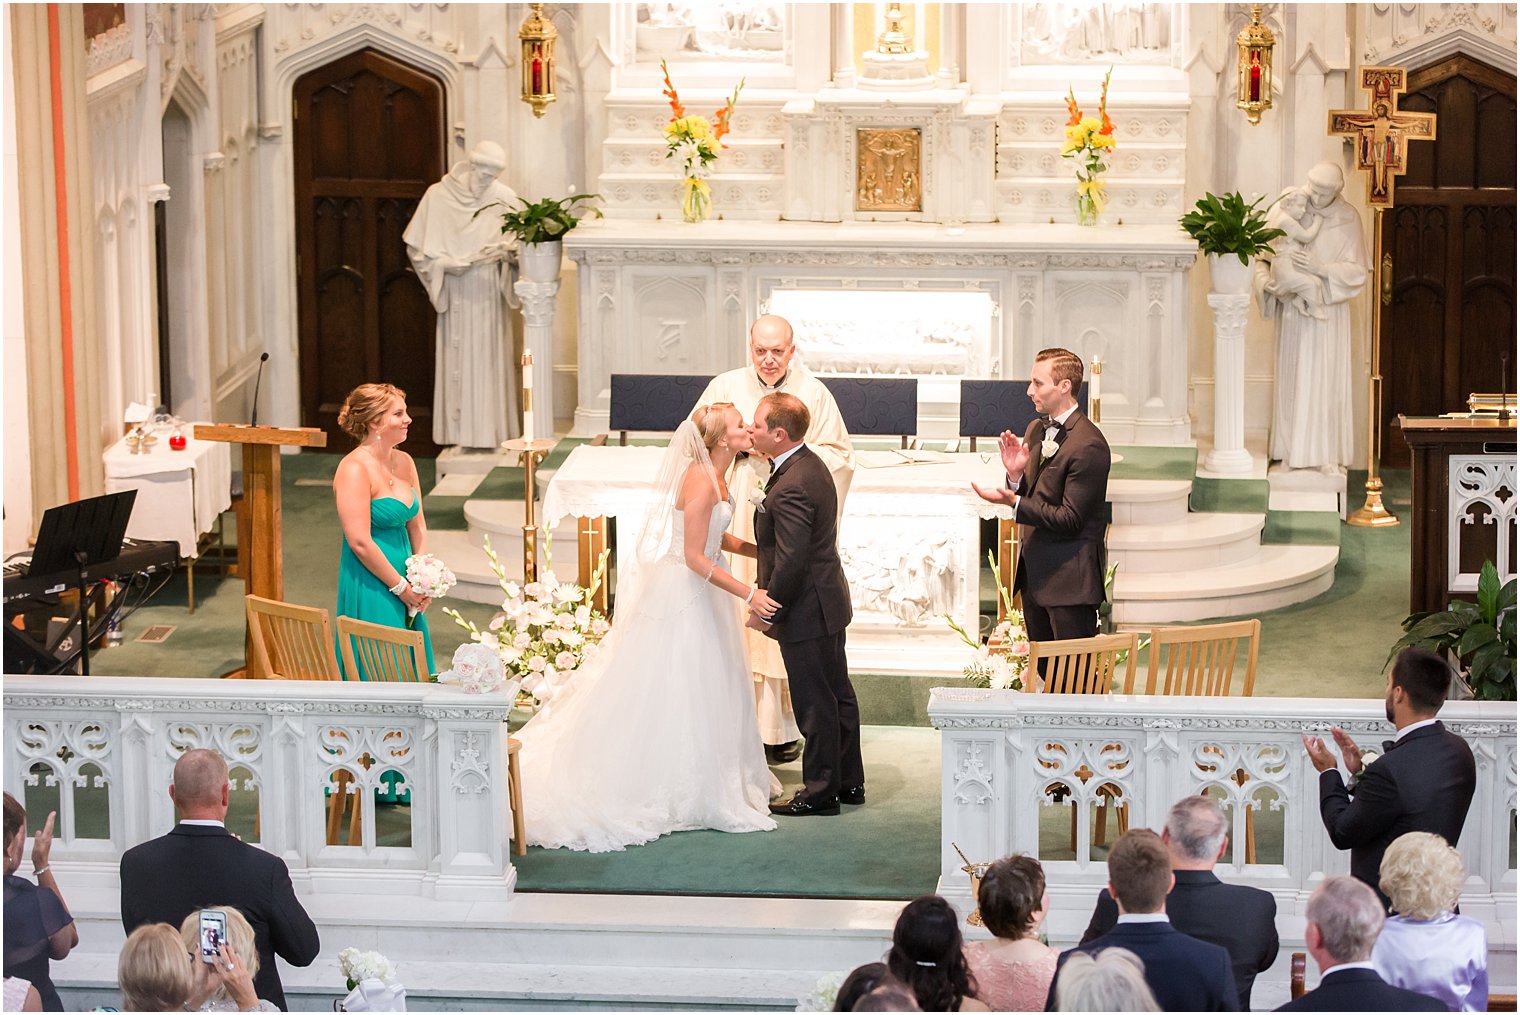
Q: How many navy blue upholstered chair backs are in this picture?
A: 3